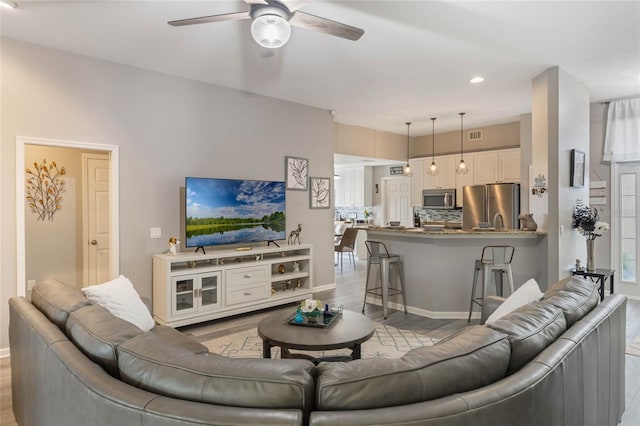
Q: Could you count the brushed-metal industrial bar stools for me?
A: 2